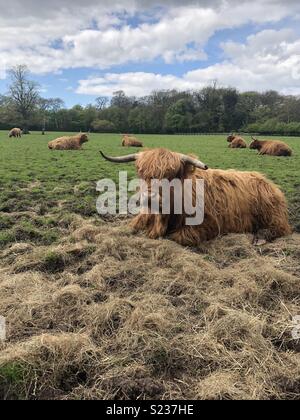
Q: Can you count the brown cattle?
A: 6